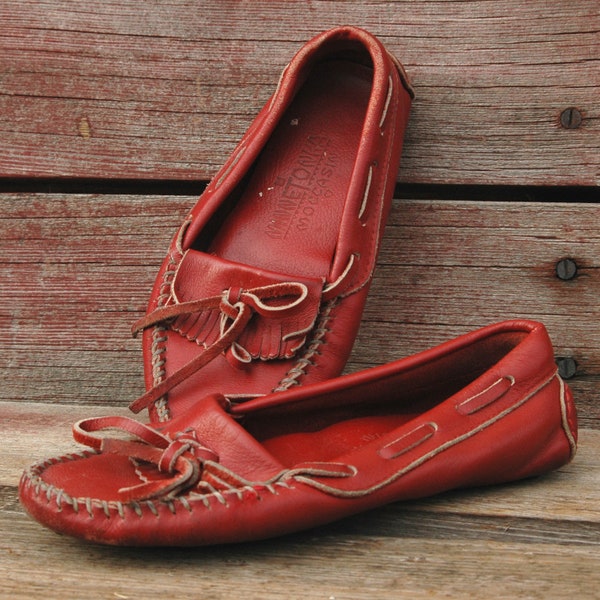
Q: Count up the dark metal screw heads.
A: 3